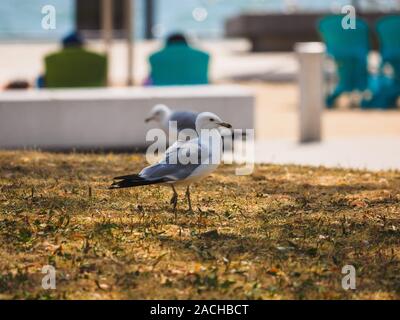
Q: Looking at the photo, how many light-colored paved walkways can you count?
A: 1